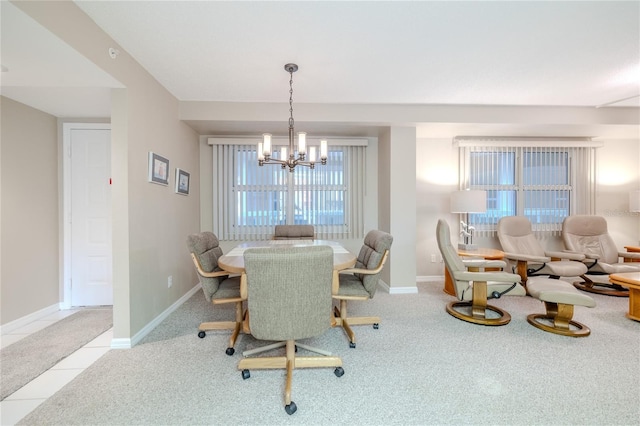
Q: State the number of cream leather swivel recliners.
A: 3